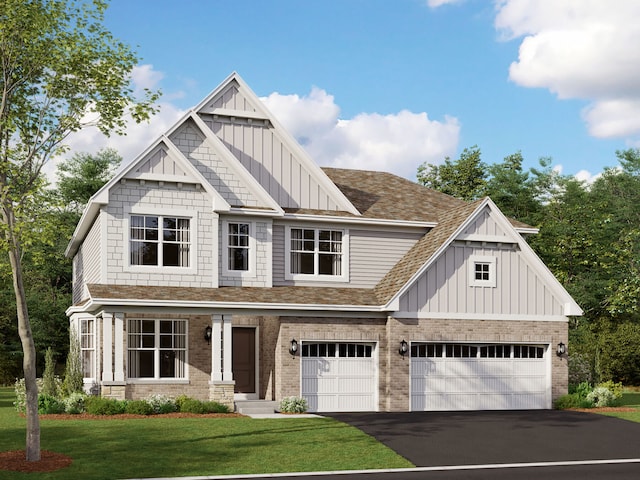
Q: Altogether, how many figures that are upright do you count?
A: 0